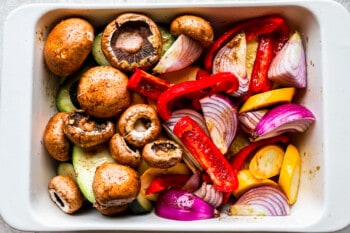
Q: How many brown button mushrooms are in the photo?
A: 12